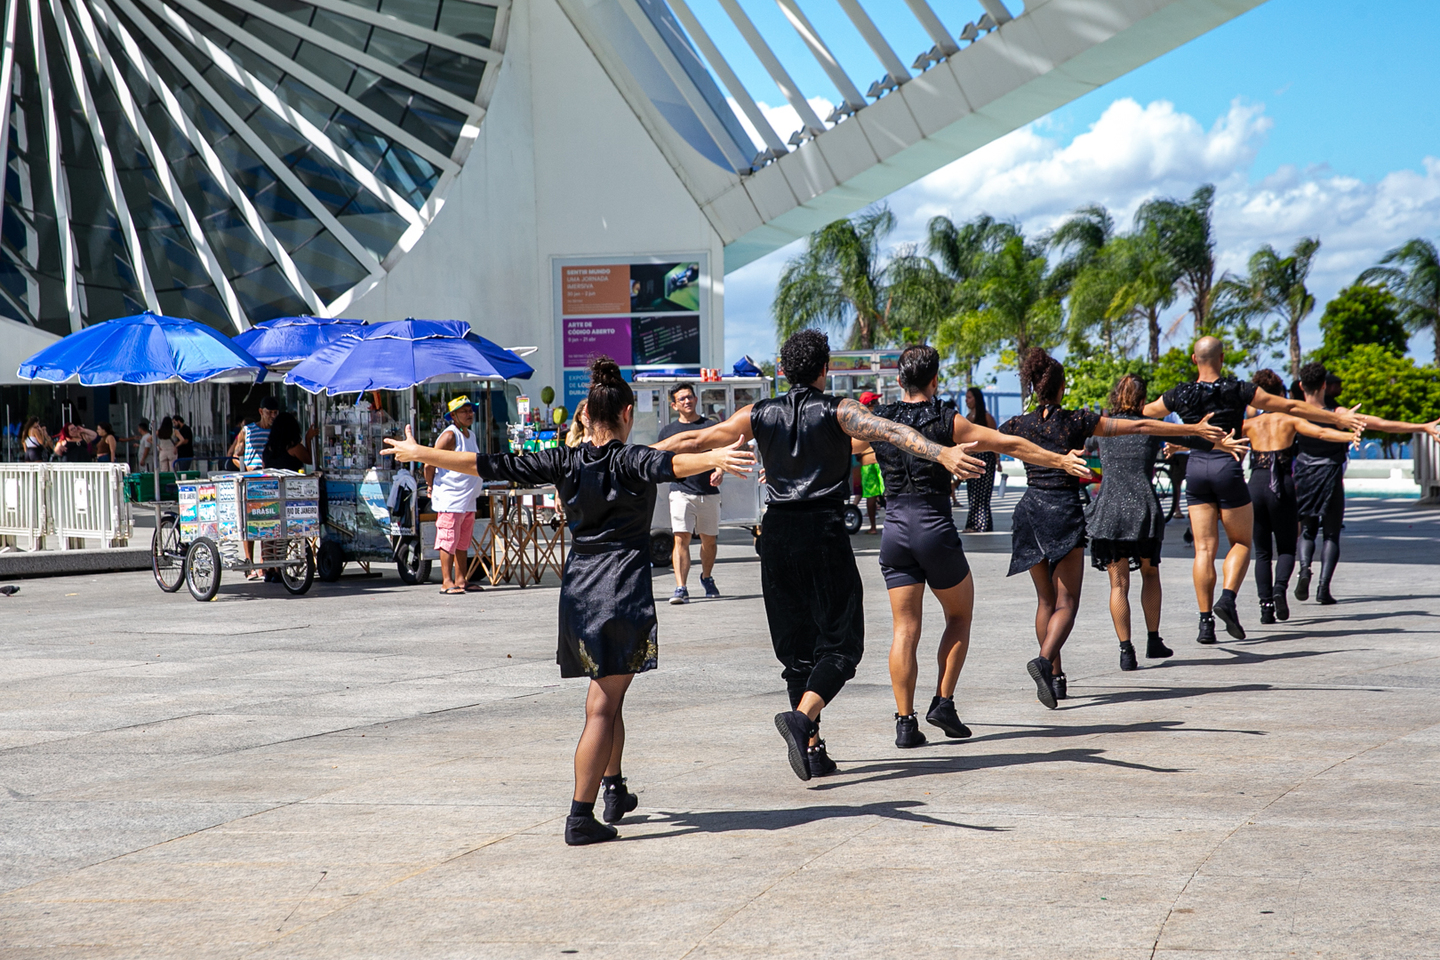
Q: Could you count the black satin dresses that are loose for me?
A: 1